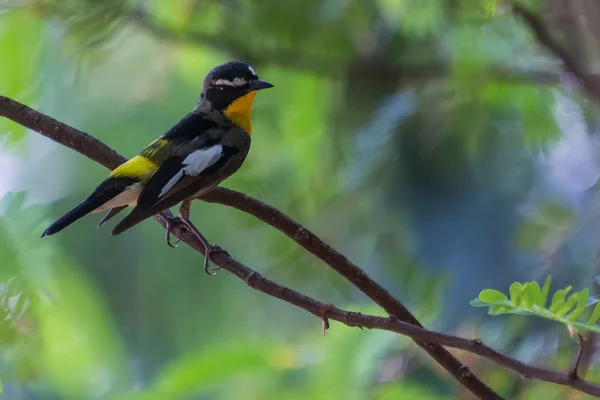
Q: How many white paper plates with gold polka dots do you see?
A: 0